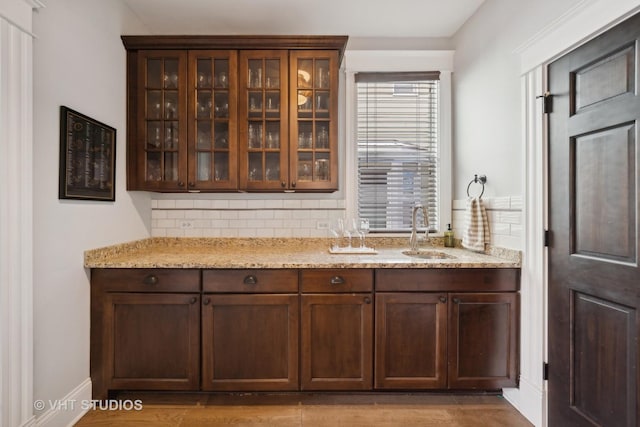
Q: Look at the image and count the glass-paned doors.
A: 4